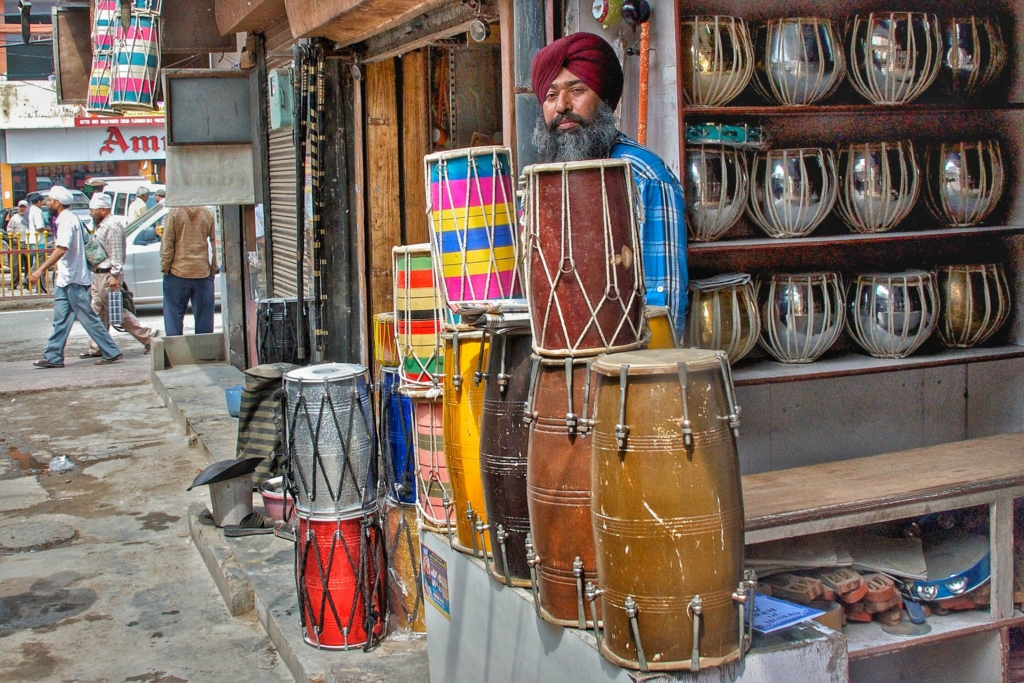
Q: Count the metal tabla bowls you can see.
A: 12